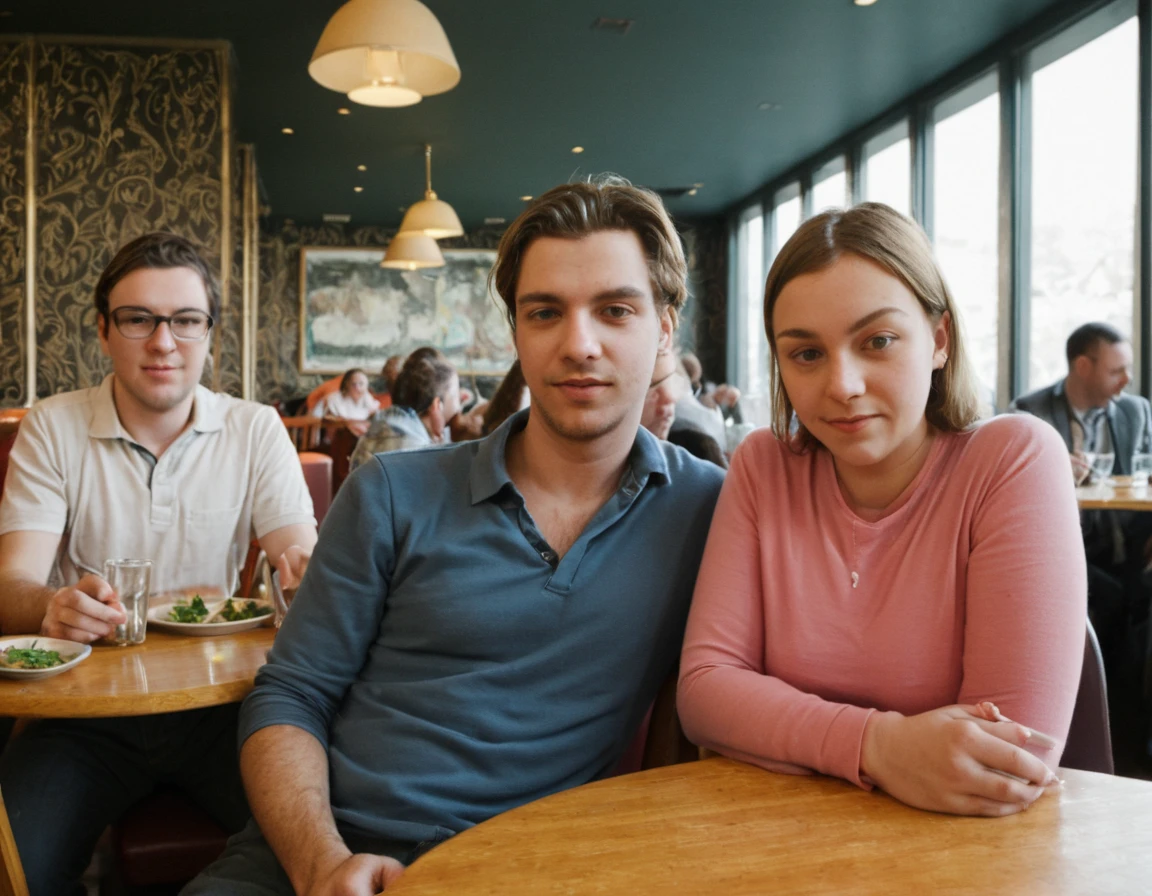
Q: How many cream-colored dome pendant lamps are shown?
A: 3